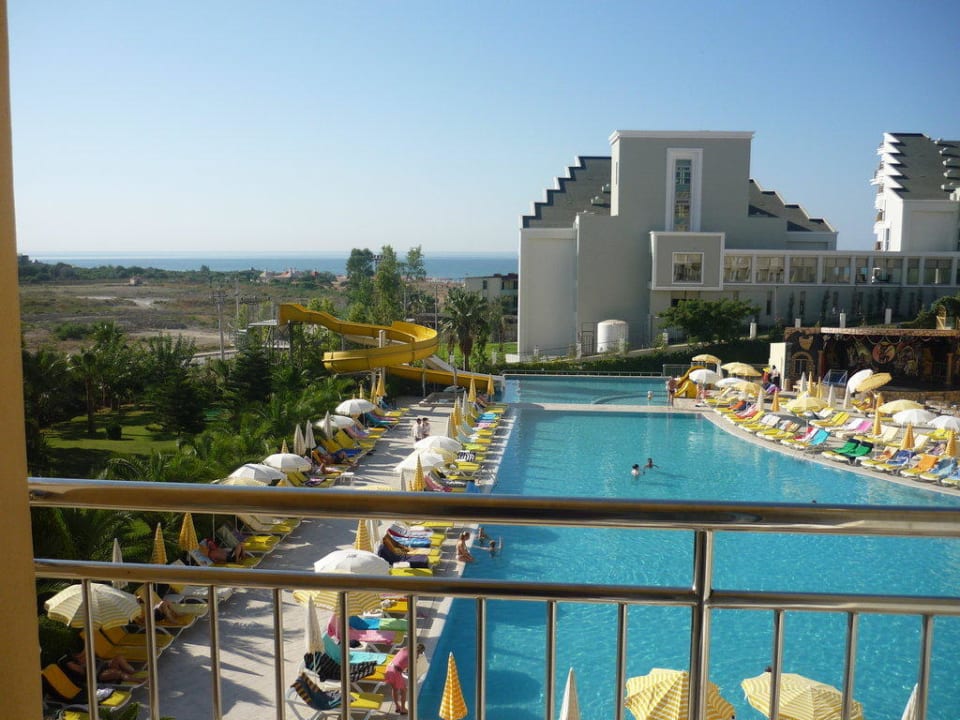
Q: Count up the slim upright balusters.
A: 12